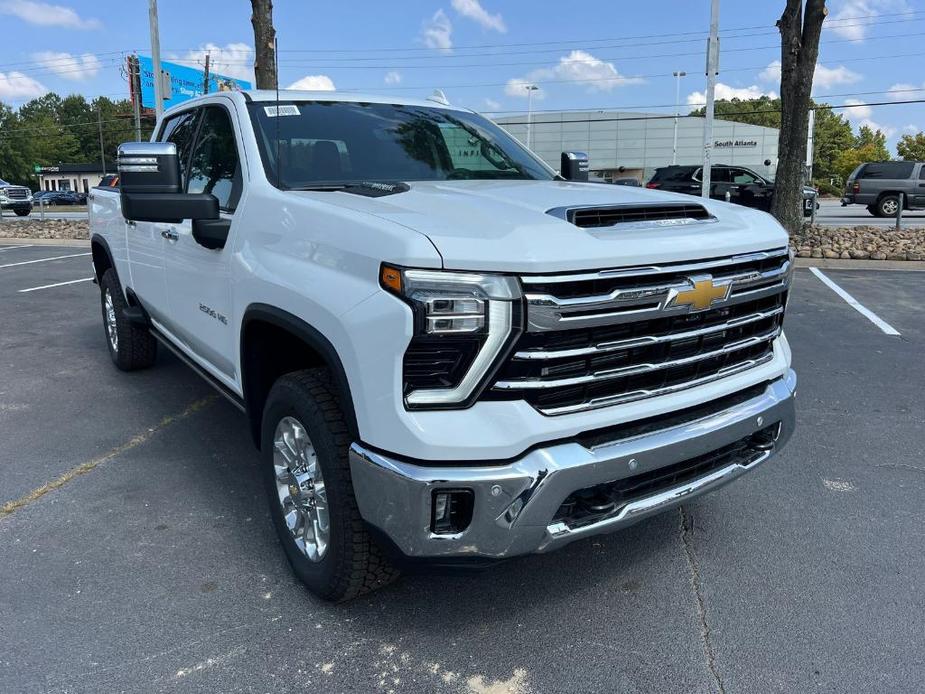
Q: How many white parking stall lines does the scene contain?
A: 4